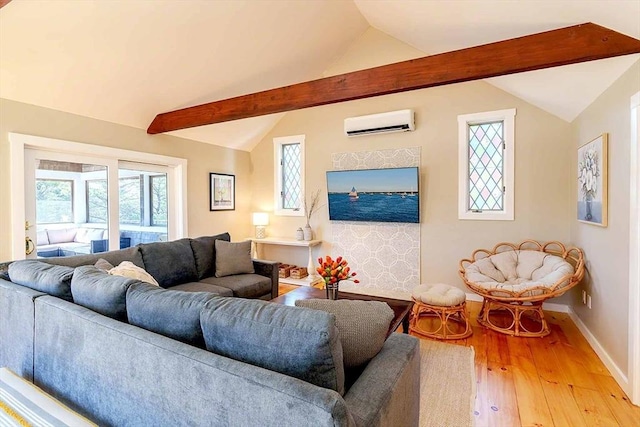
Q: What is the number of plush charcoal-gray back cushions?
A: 6